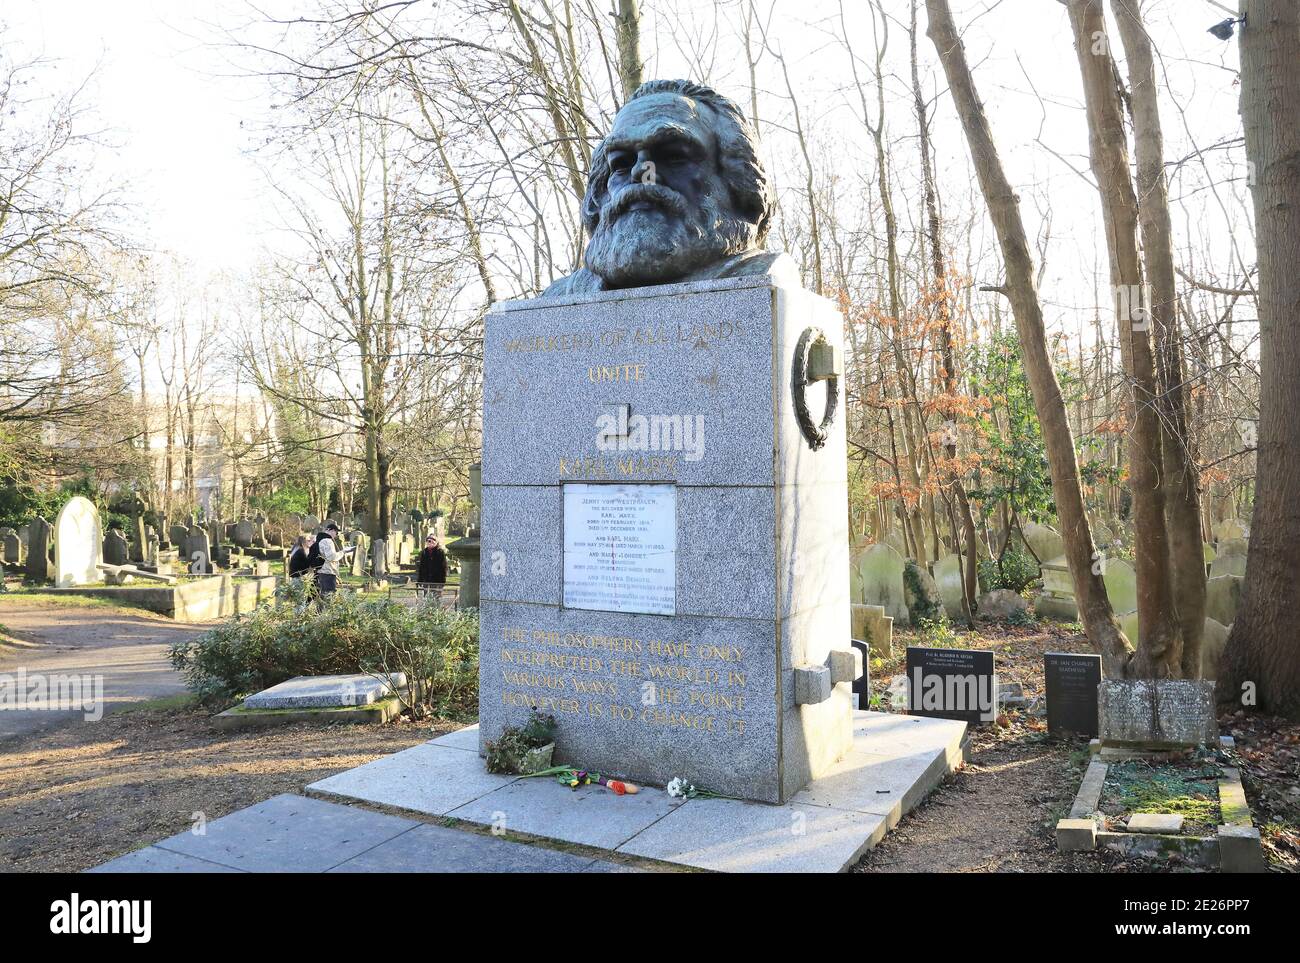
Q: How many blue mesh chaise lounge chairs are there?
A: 0